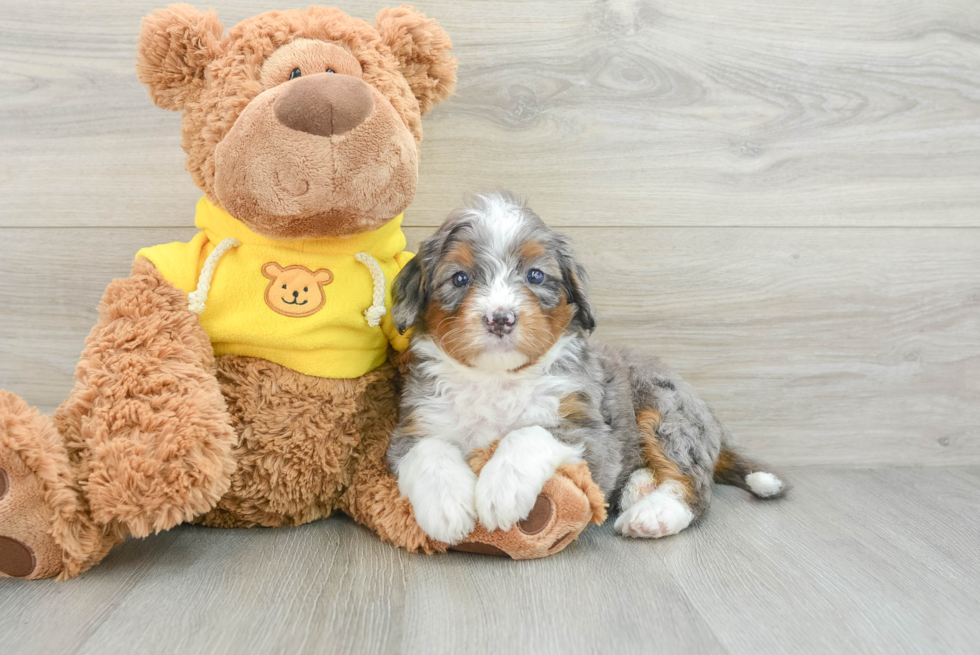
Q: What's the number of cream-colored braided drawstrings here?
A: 2